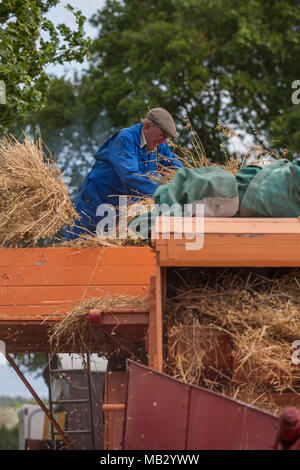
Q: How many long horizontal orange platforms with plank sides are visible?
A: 2